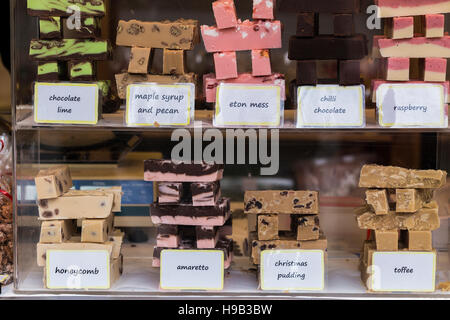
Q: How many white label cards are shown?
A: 9